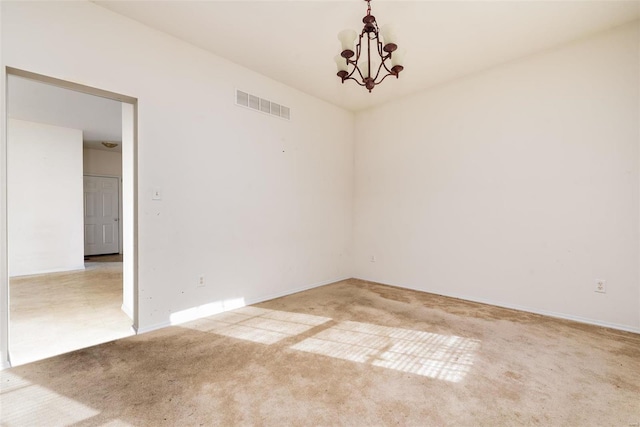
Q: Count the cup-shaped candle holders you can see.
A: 5